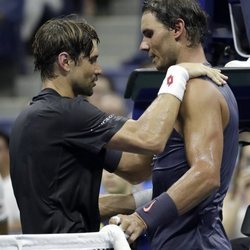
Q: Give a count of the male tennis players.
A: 2